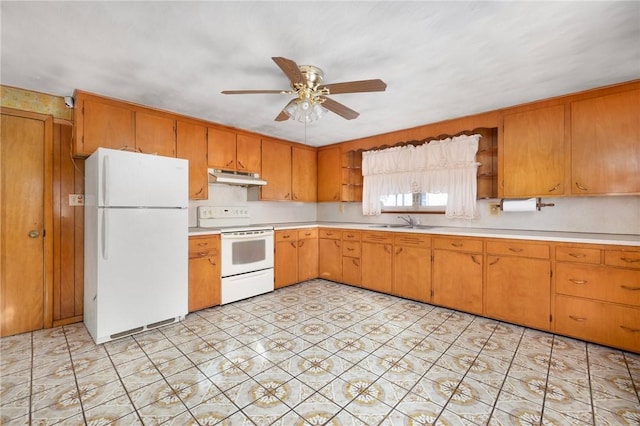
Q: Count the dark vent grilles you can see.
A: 2